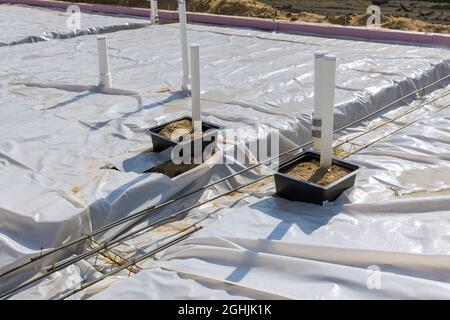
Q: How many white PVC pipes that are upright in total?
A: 6